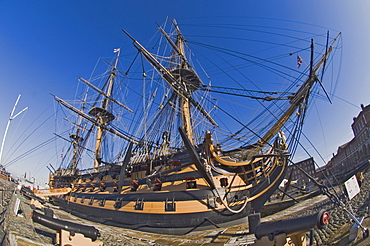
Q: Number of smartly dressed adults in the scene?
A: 0